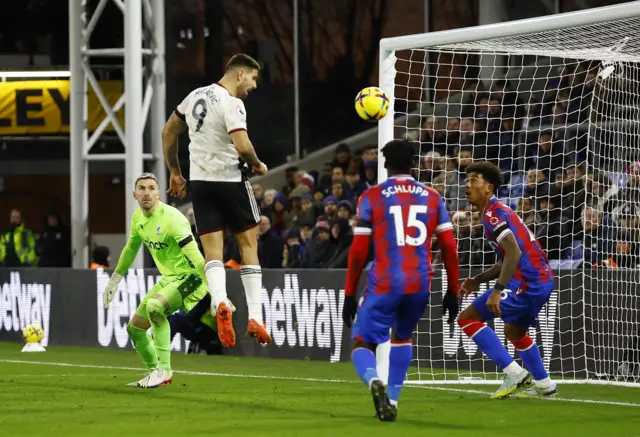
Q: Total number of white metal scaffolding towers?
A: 1